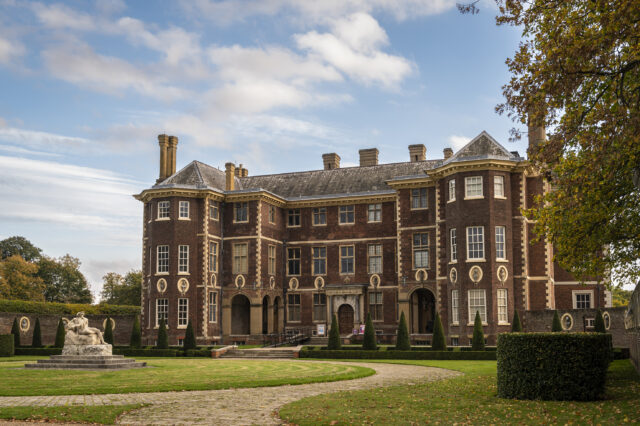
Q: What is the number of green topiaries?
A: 15